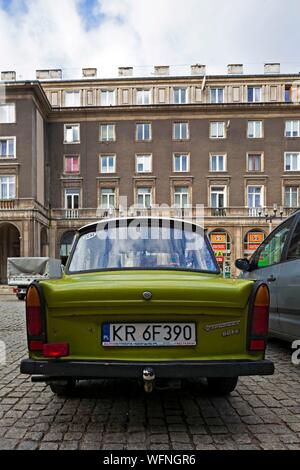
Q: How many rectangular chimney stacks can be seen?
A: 8